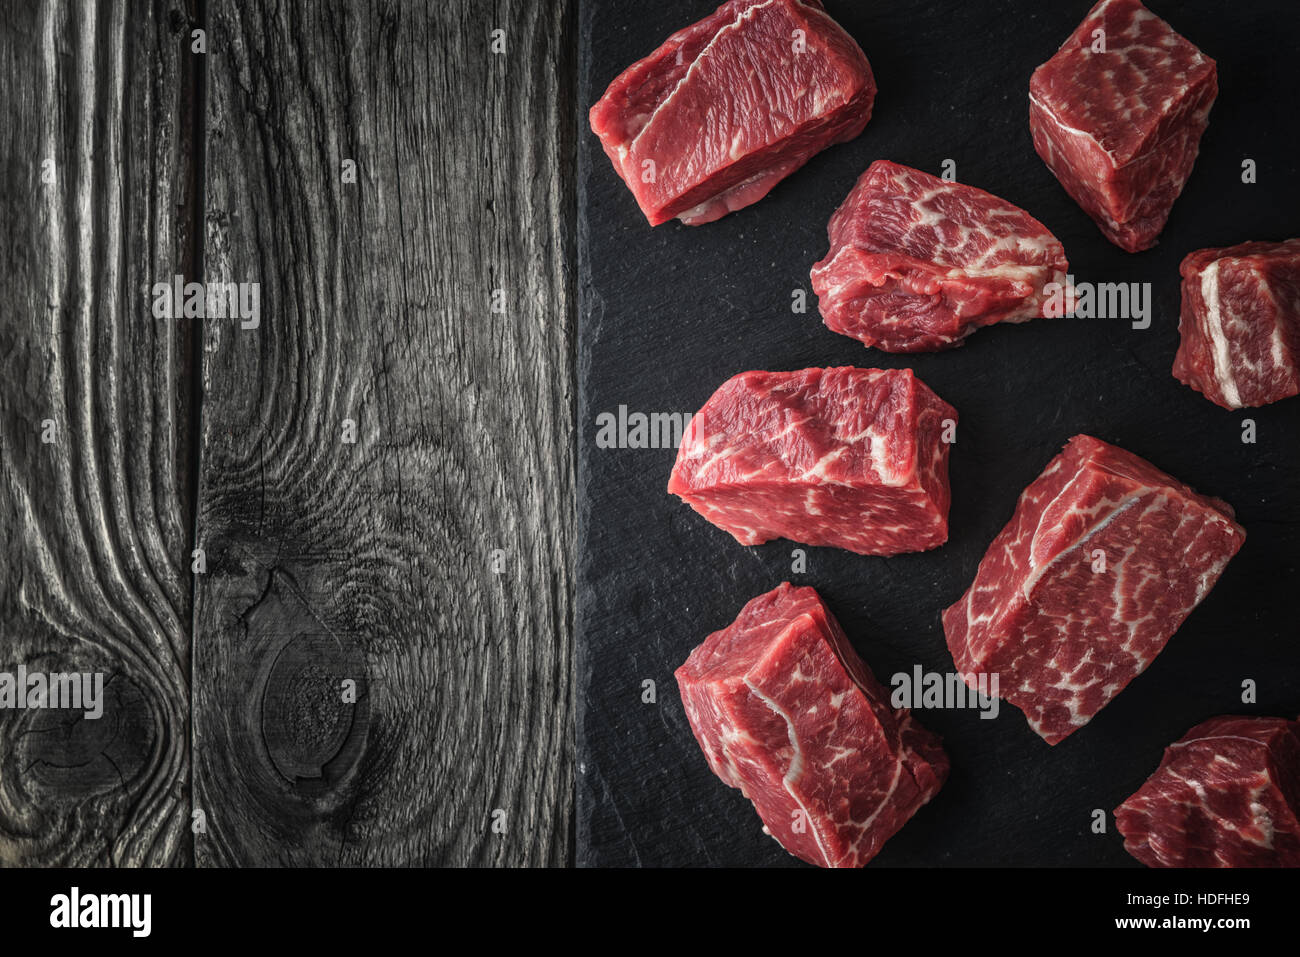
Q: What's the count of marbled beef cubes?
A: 8